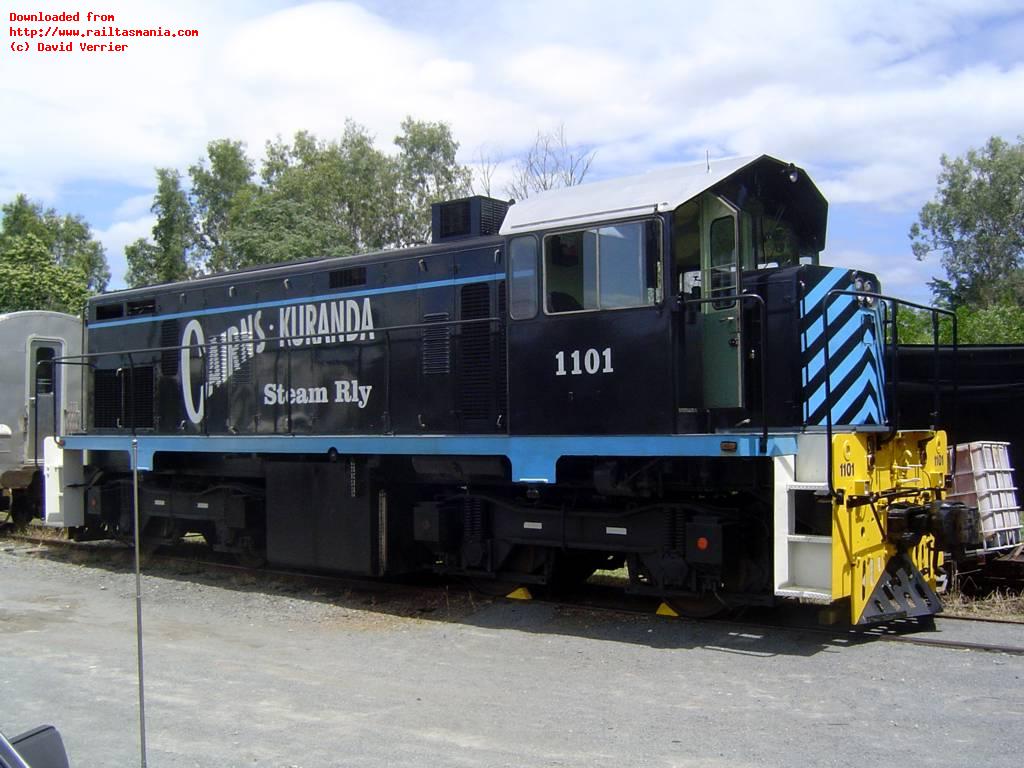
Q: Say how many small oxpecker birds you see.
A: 0